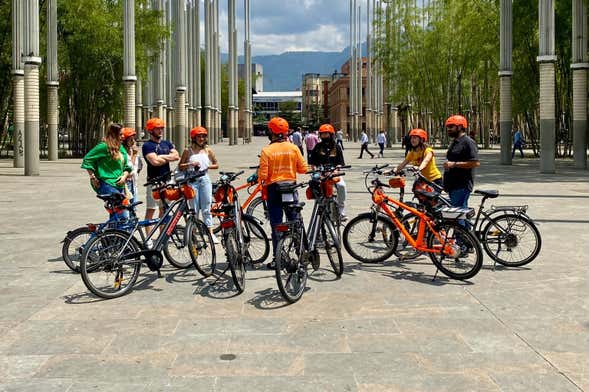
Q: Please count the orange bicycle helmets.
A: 7